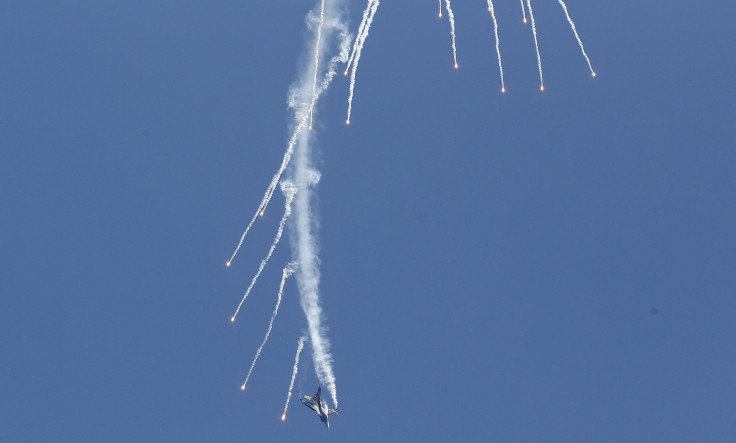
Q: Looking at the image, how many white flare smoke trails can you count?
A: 15